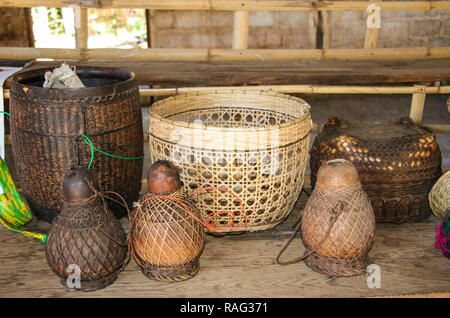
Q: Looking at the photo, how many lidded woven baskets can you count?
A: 1